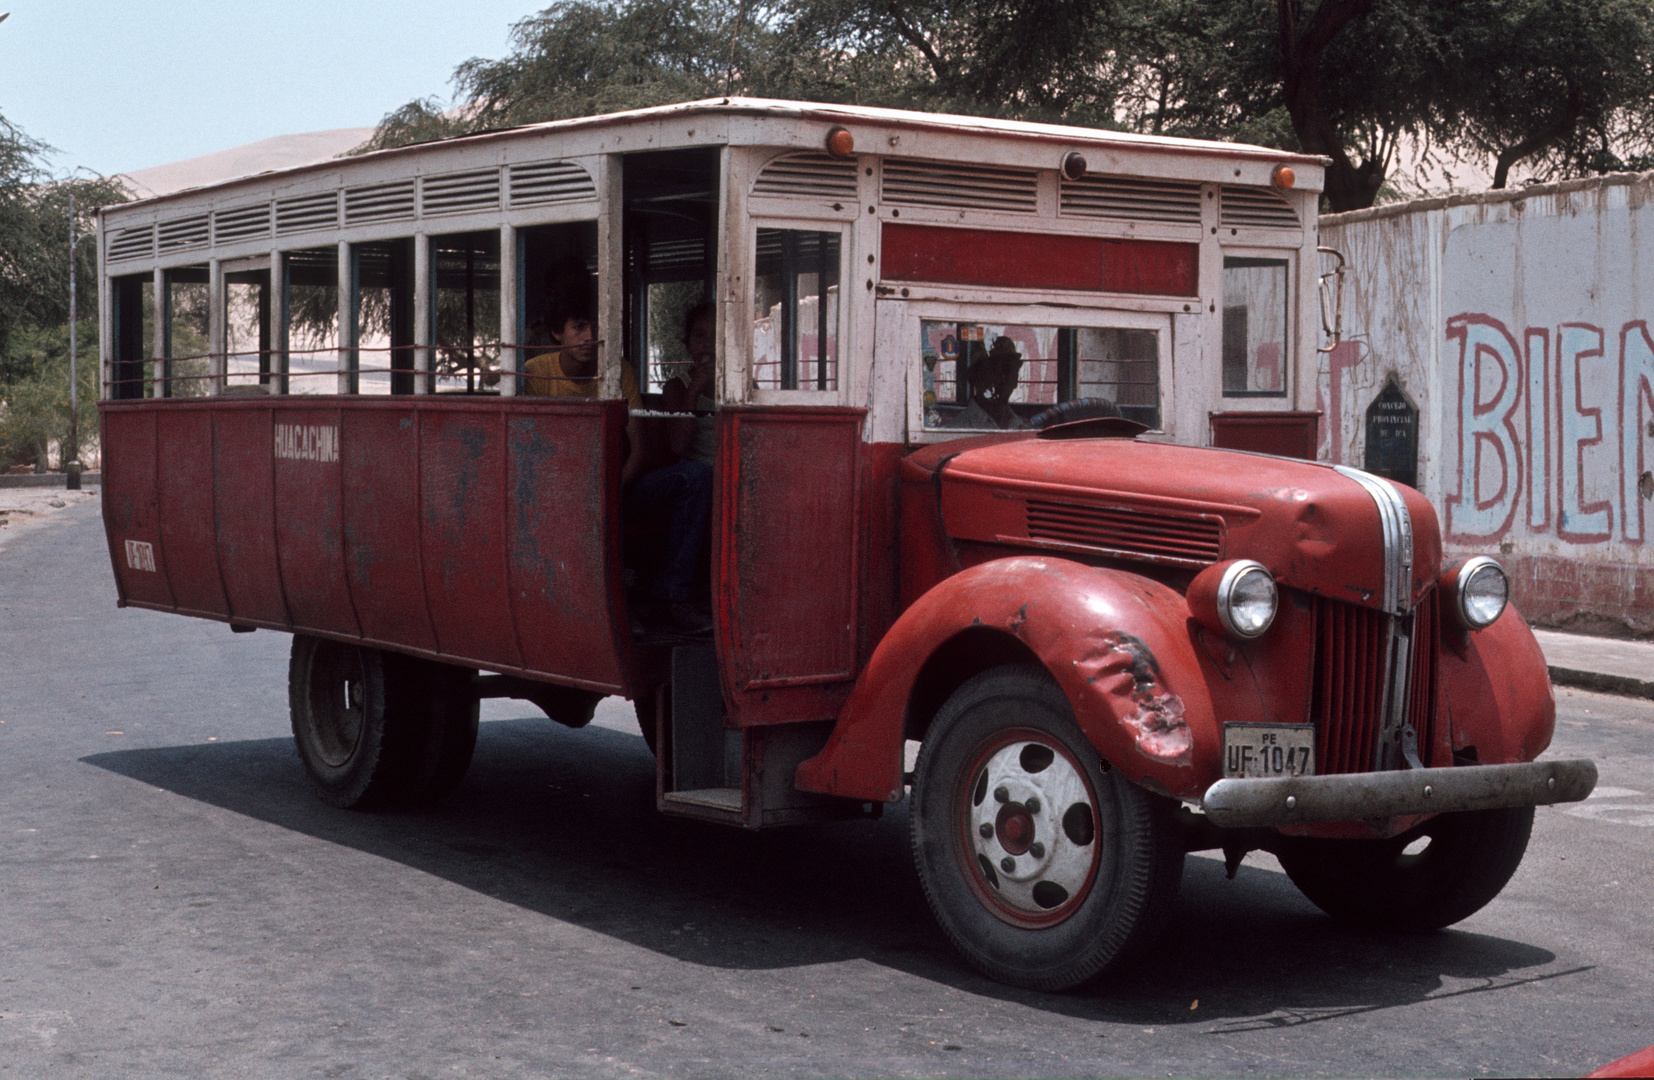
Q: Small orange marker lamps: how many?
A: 2